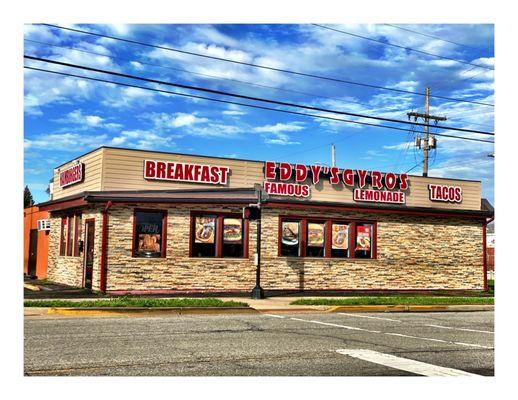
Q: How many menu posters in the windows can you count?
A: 7